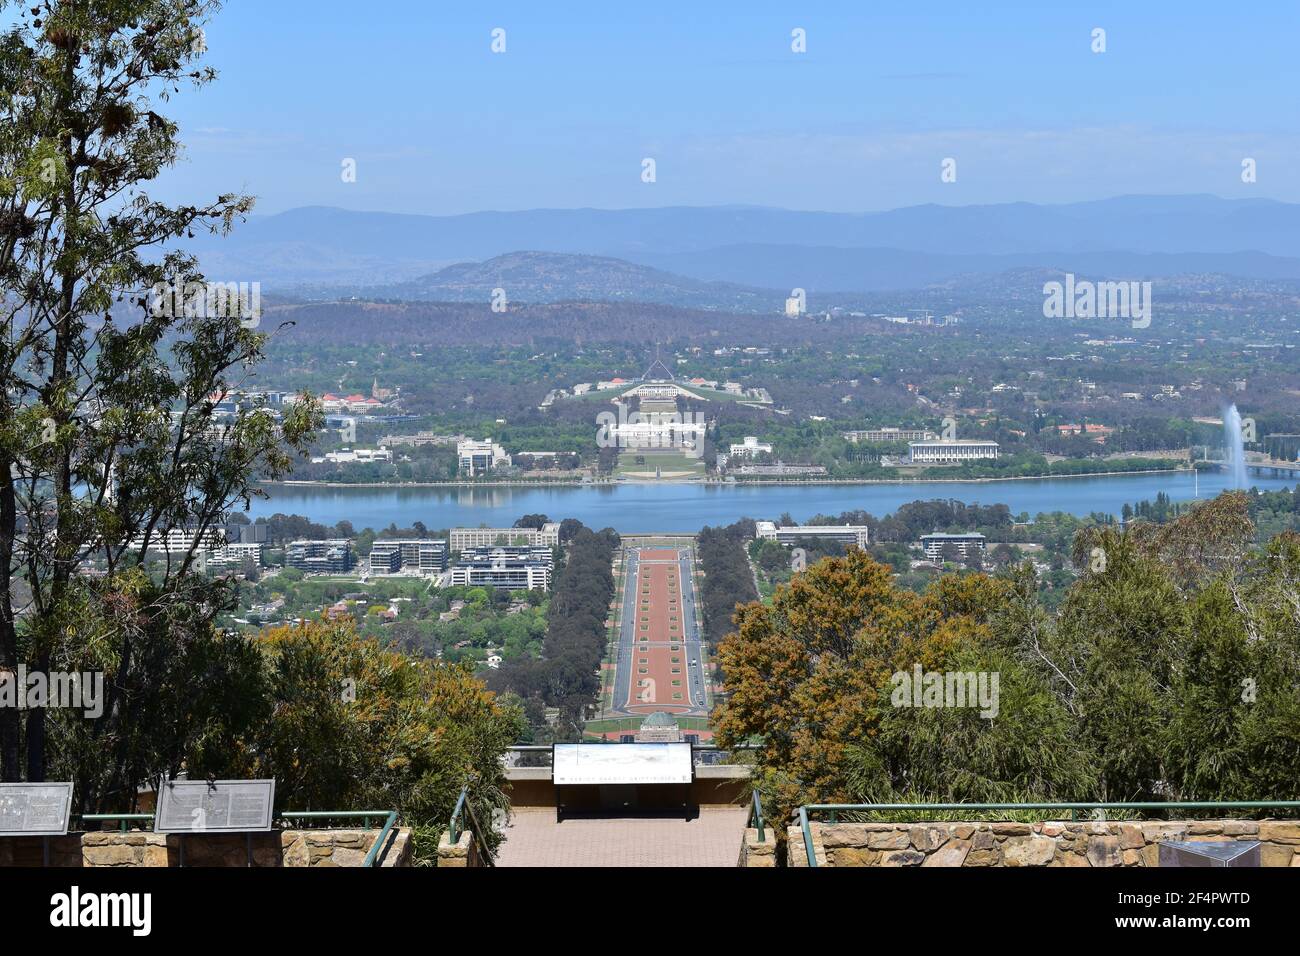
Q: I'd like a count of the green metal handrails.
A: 4